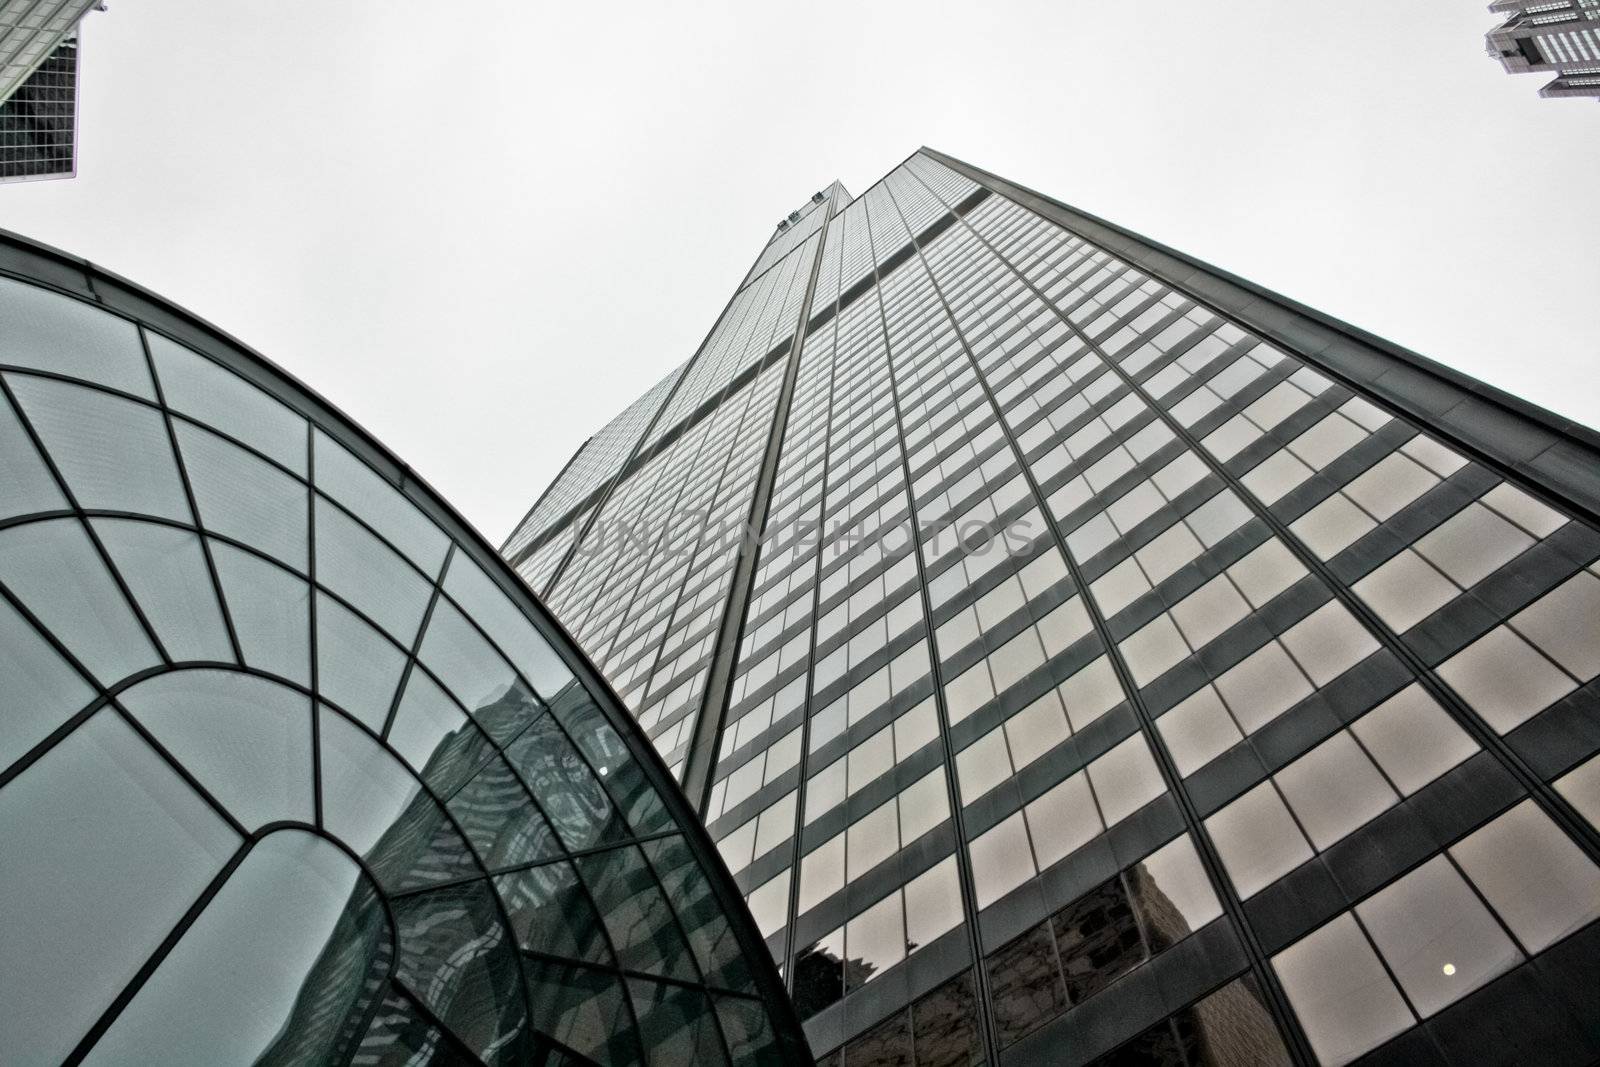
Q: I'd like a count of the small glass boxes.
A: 3